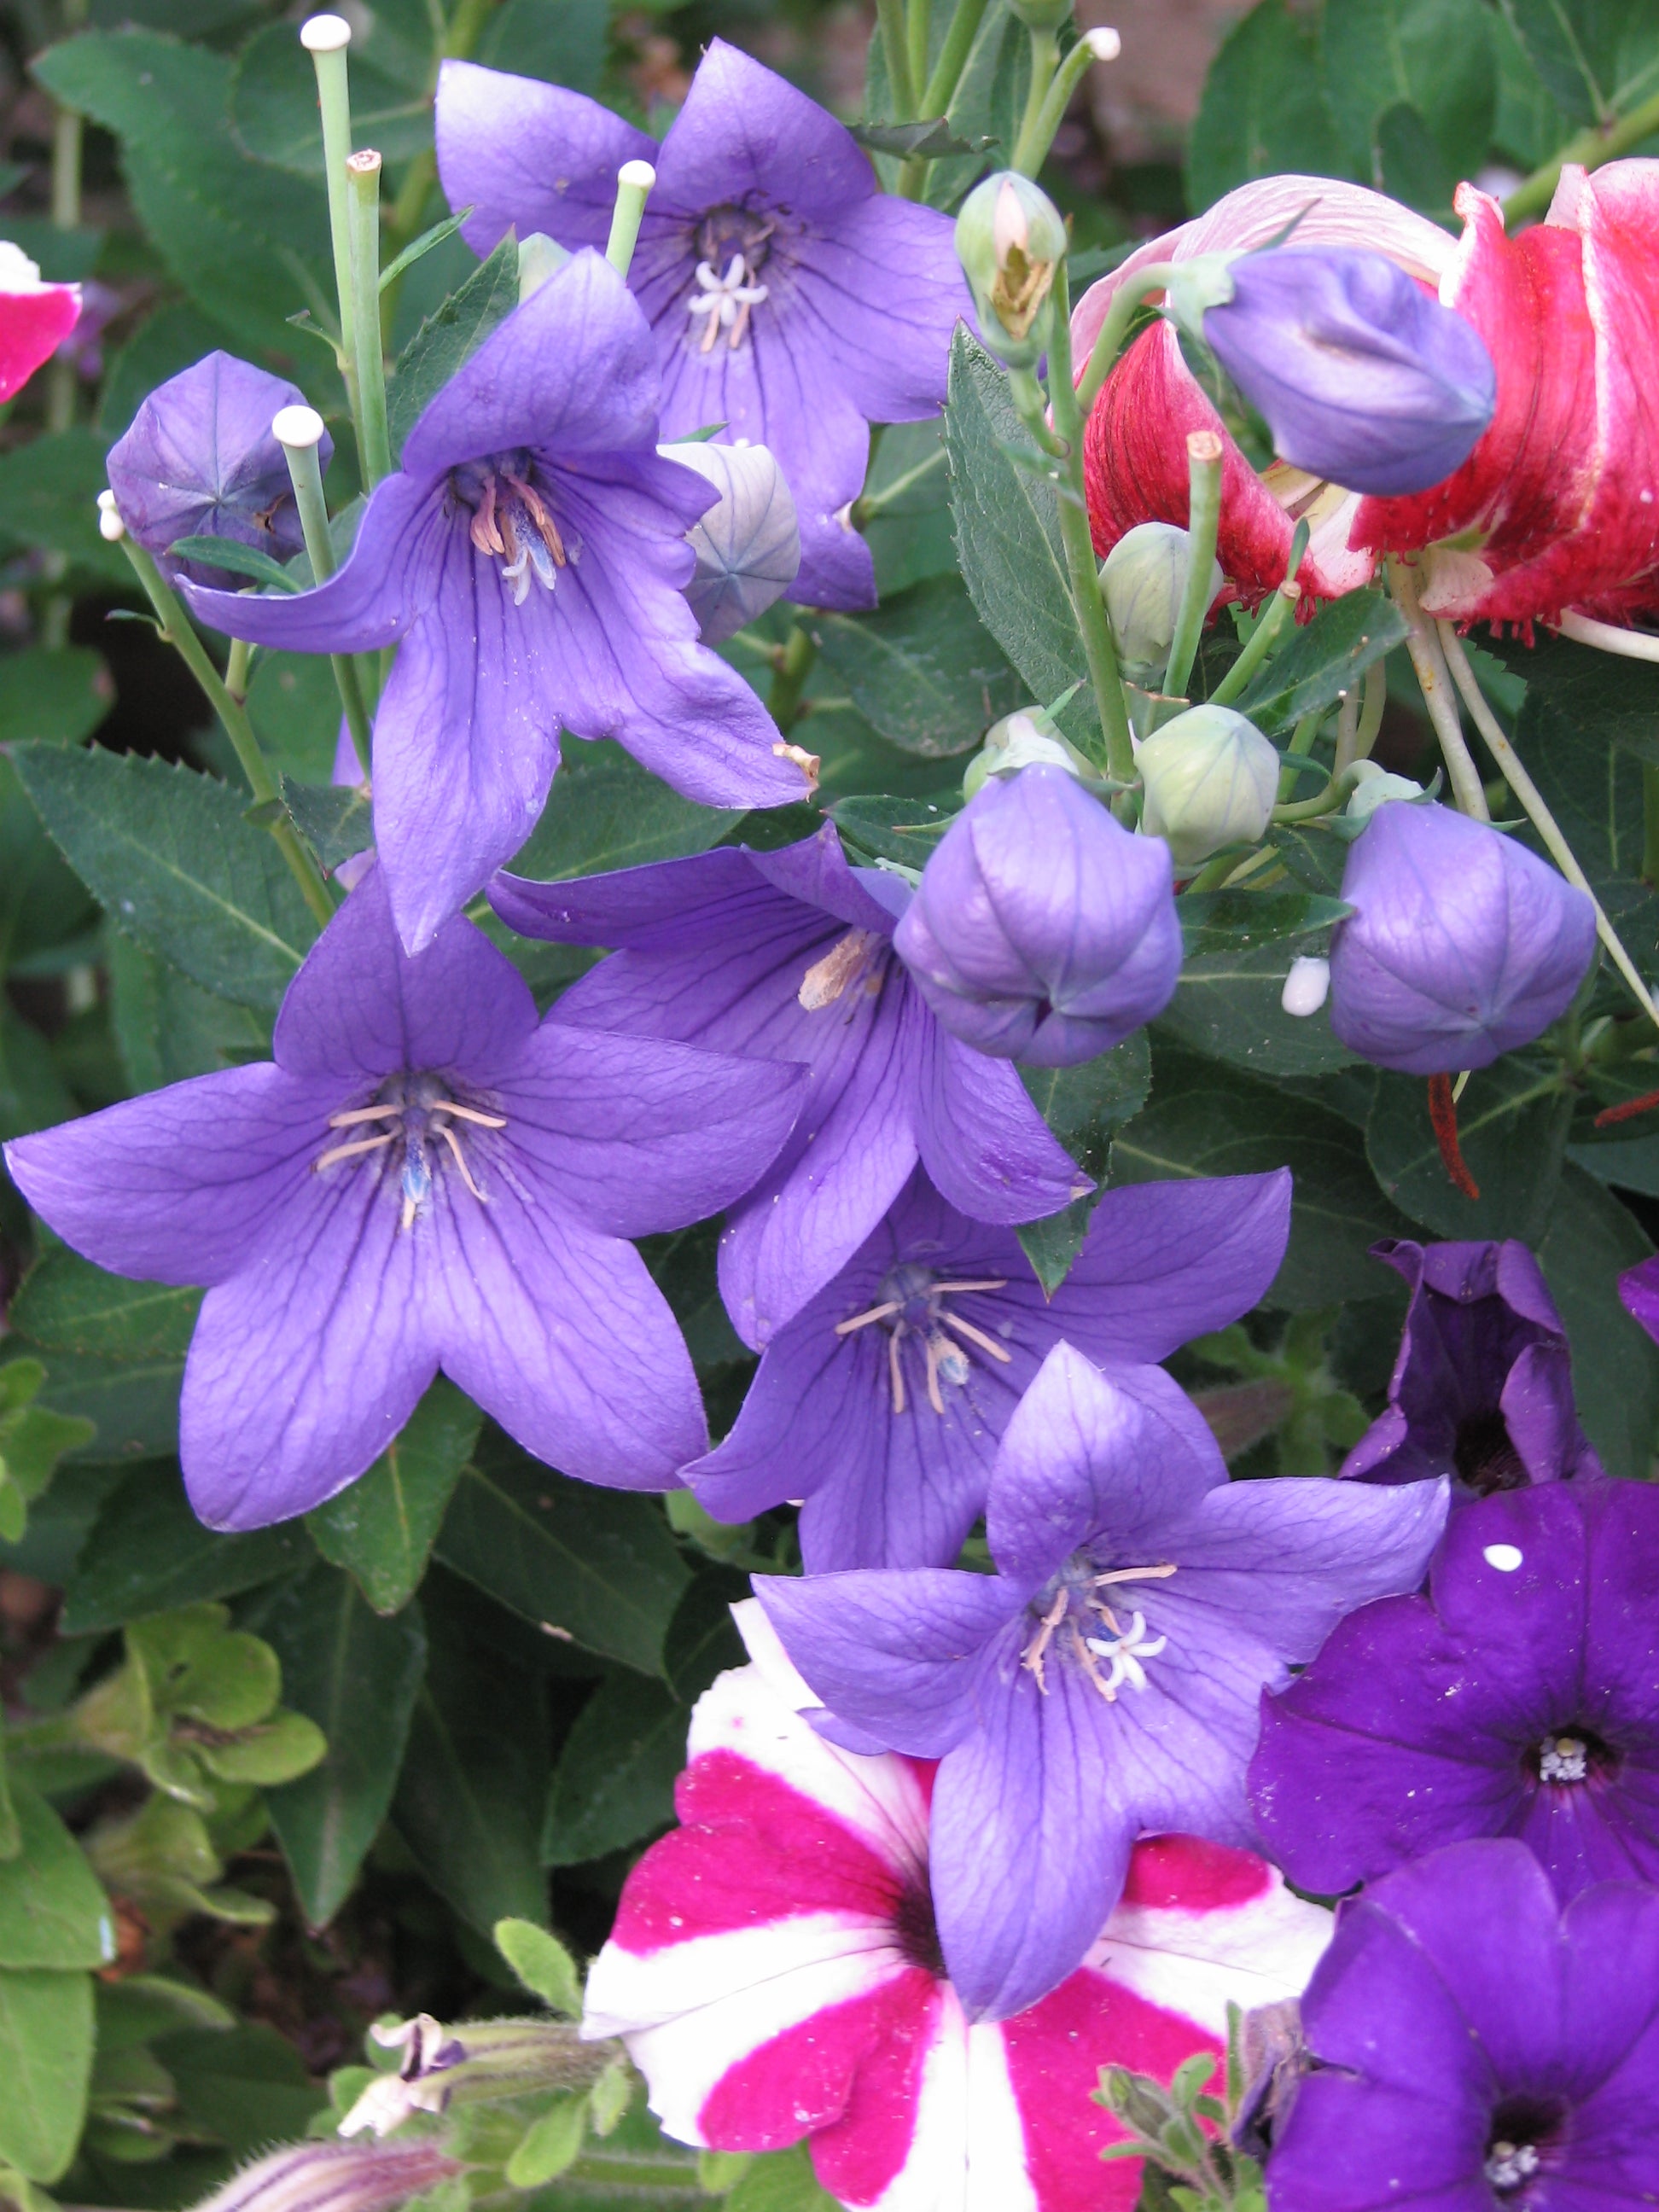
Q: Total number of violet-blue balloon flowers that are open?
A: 6